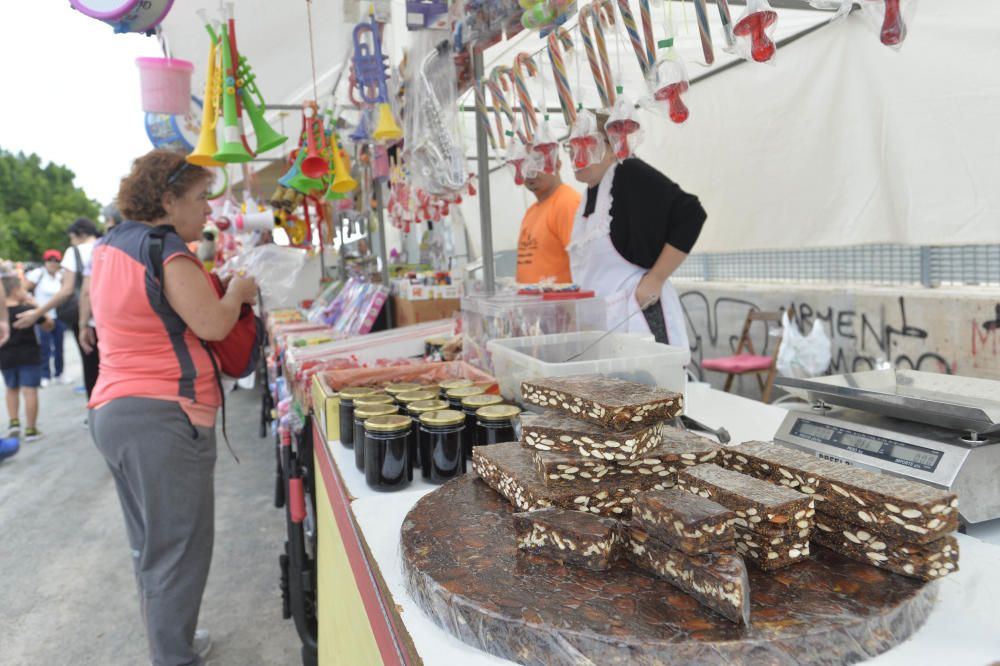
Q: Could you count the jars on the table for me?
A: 12